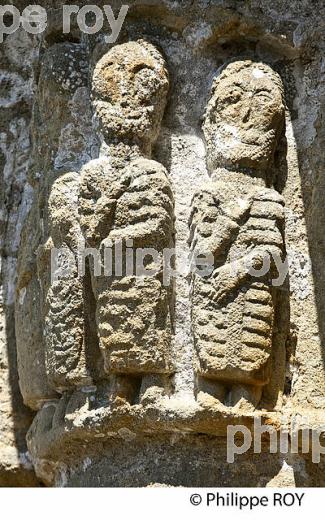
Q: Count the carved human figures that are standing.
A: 2